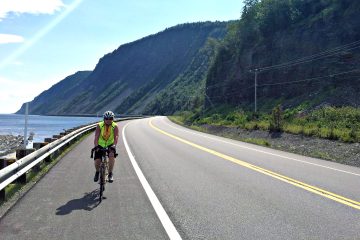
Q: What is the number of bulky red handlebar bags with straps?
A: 0